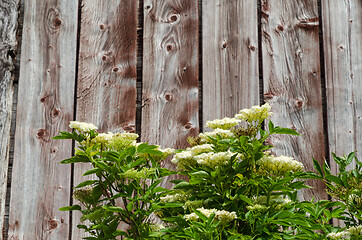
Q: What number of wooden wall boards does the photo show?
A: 7